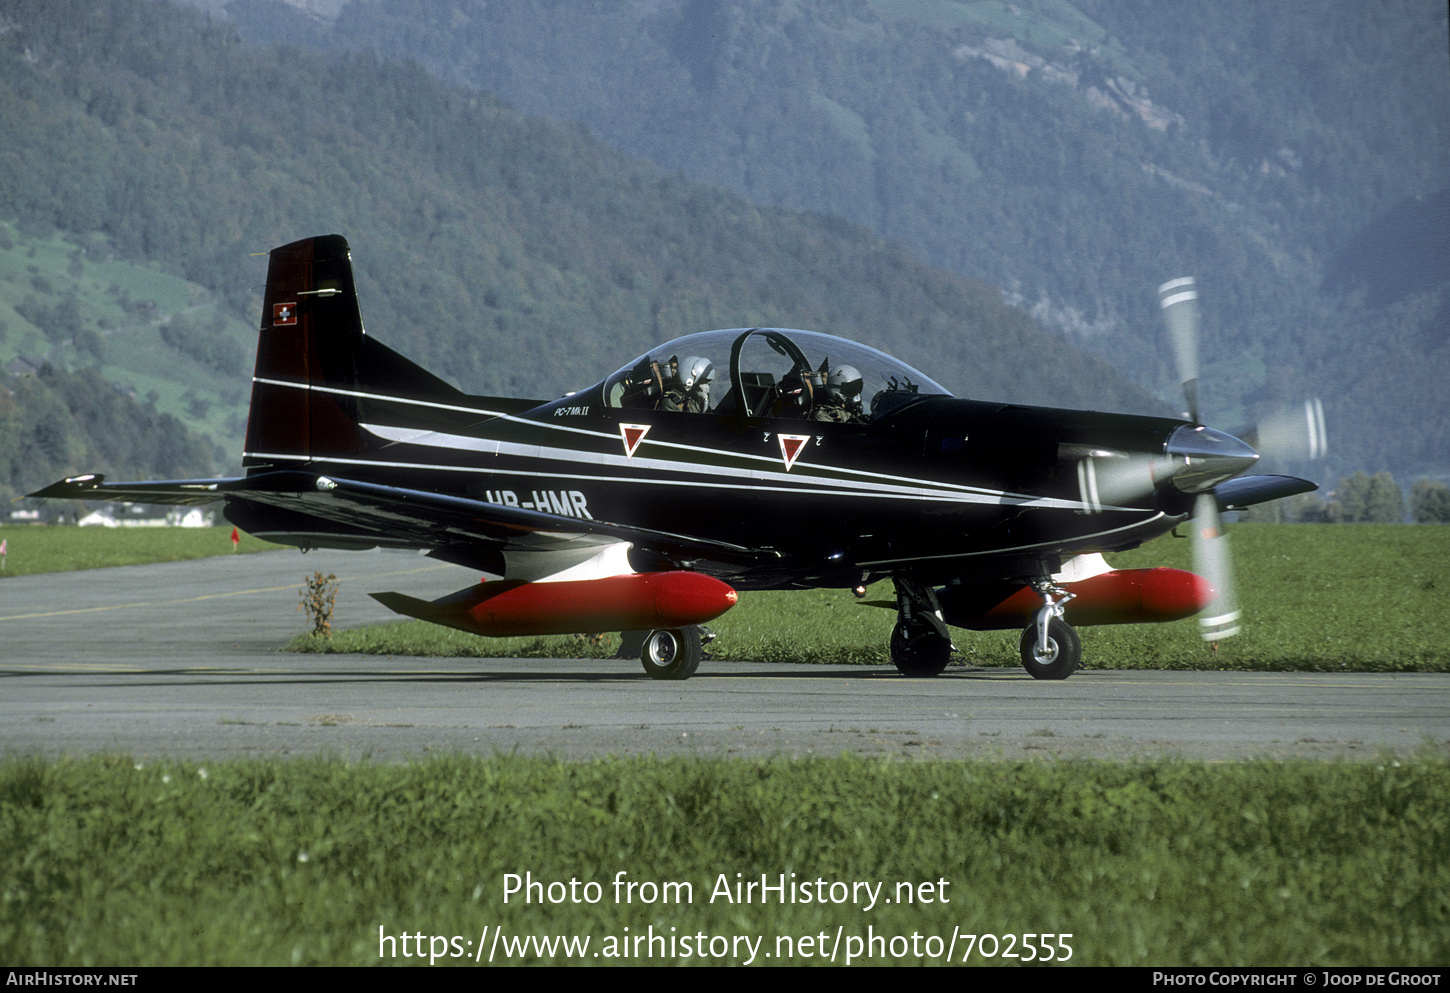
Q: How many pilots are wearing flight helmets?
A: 2